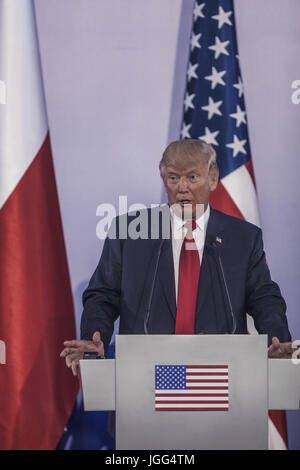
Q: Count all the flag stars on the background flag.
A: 13